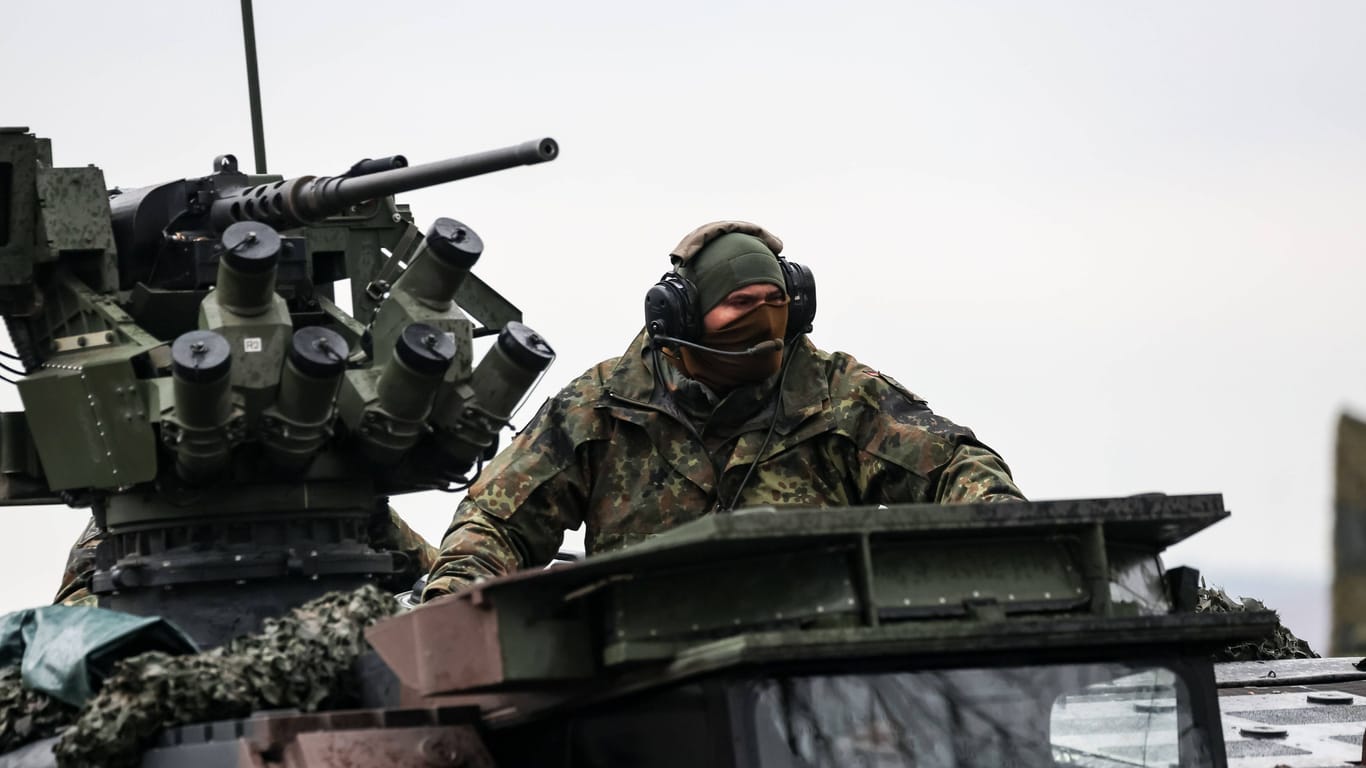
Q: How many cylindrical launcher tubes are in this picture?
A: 6